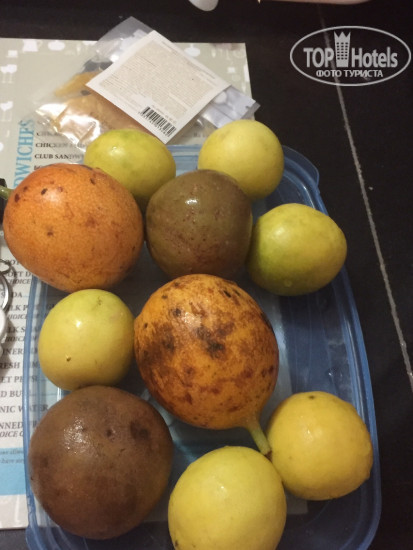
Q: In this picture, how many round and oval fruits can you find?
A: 10